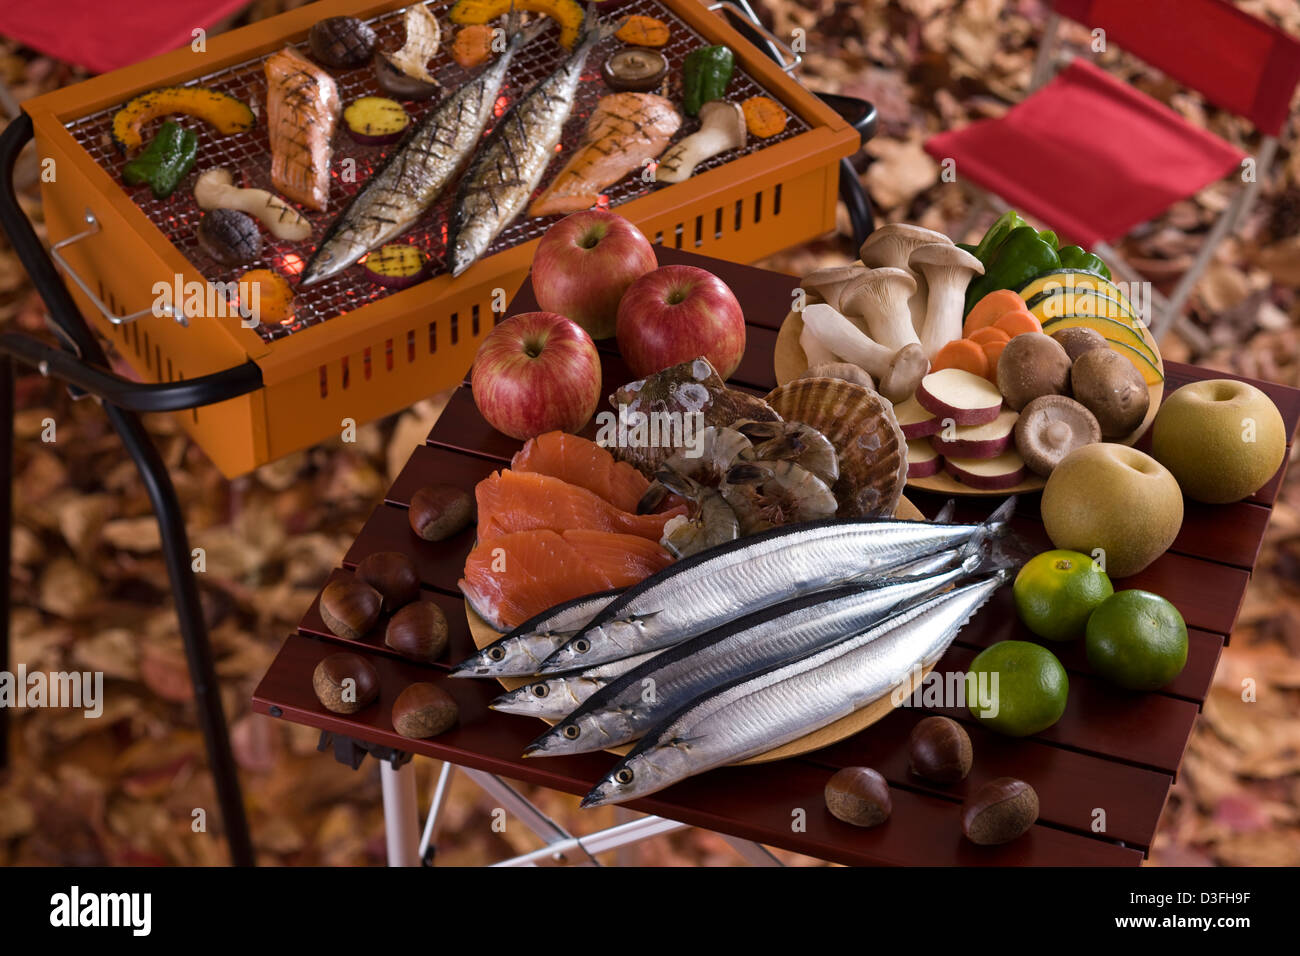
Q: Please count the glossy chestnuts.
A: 9